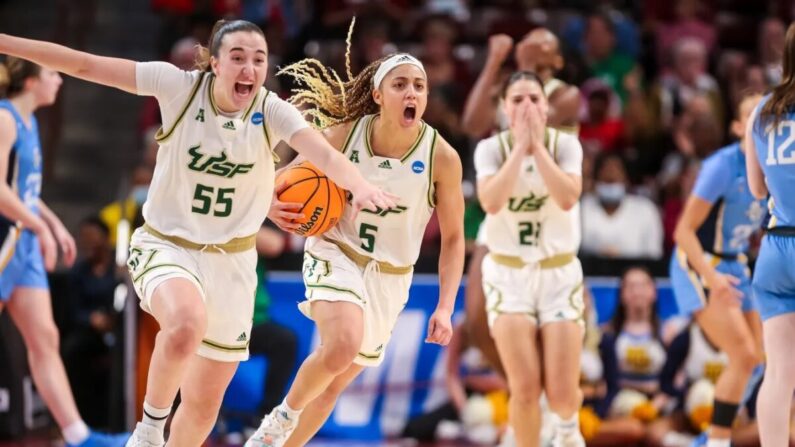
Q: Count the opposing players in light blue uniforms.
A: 3